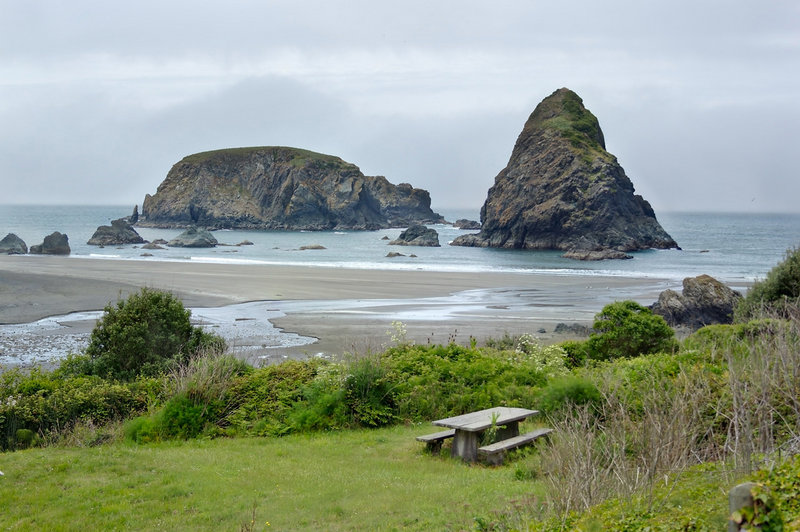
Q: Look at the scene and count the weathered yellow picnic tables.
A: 0